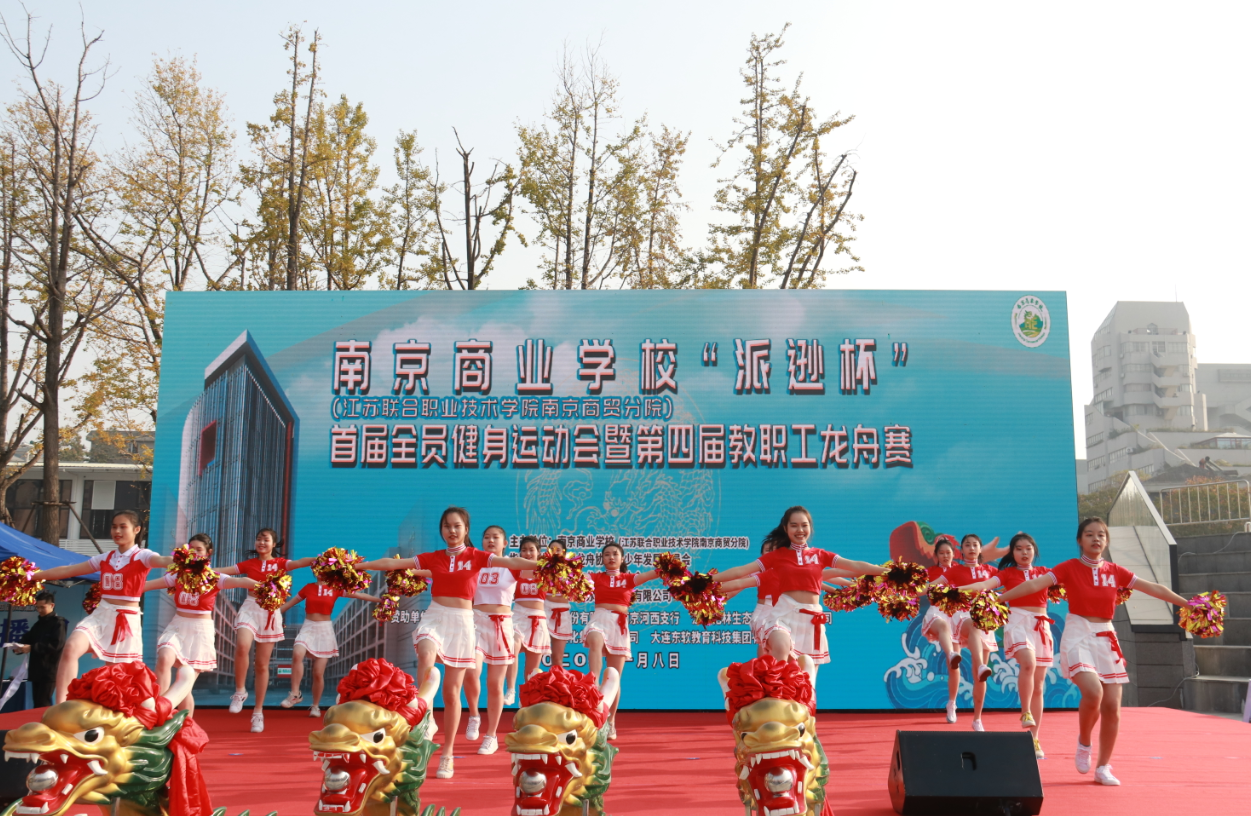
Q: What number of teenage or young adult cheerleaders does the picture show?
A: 15